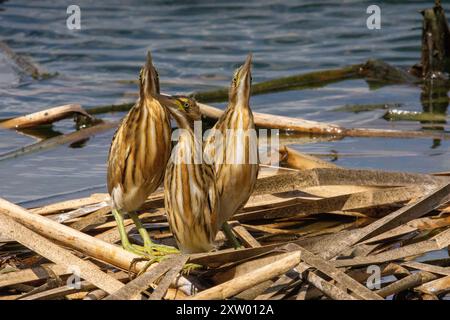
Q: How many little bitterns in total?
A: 3